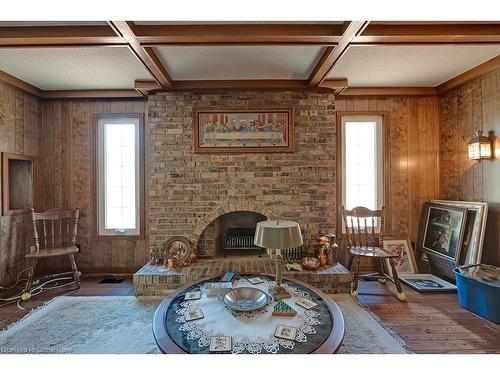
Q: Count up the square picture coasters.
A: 6